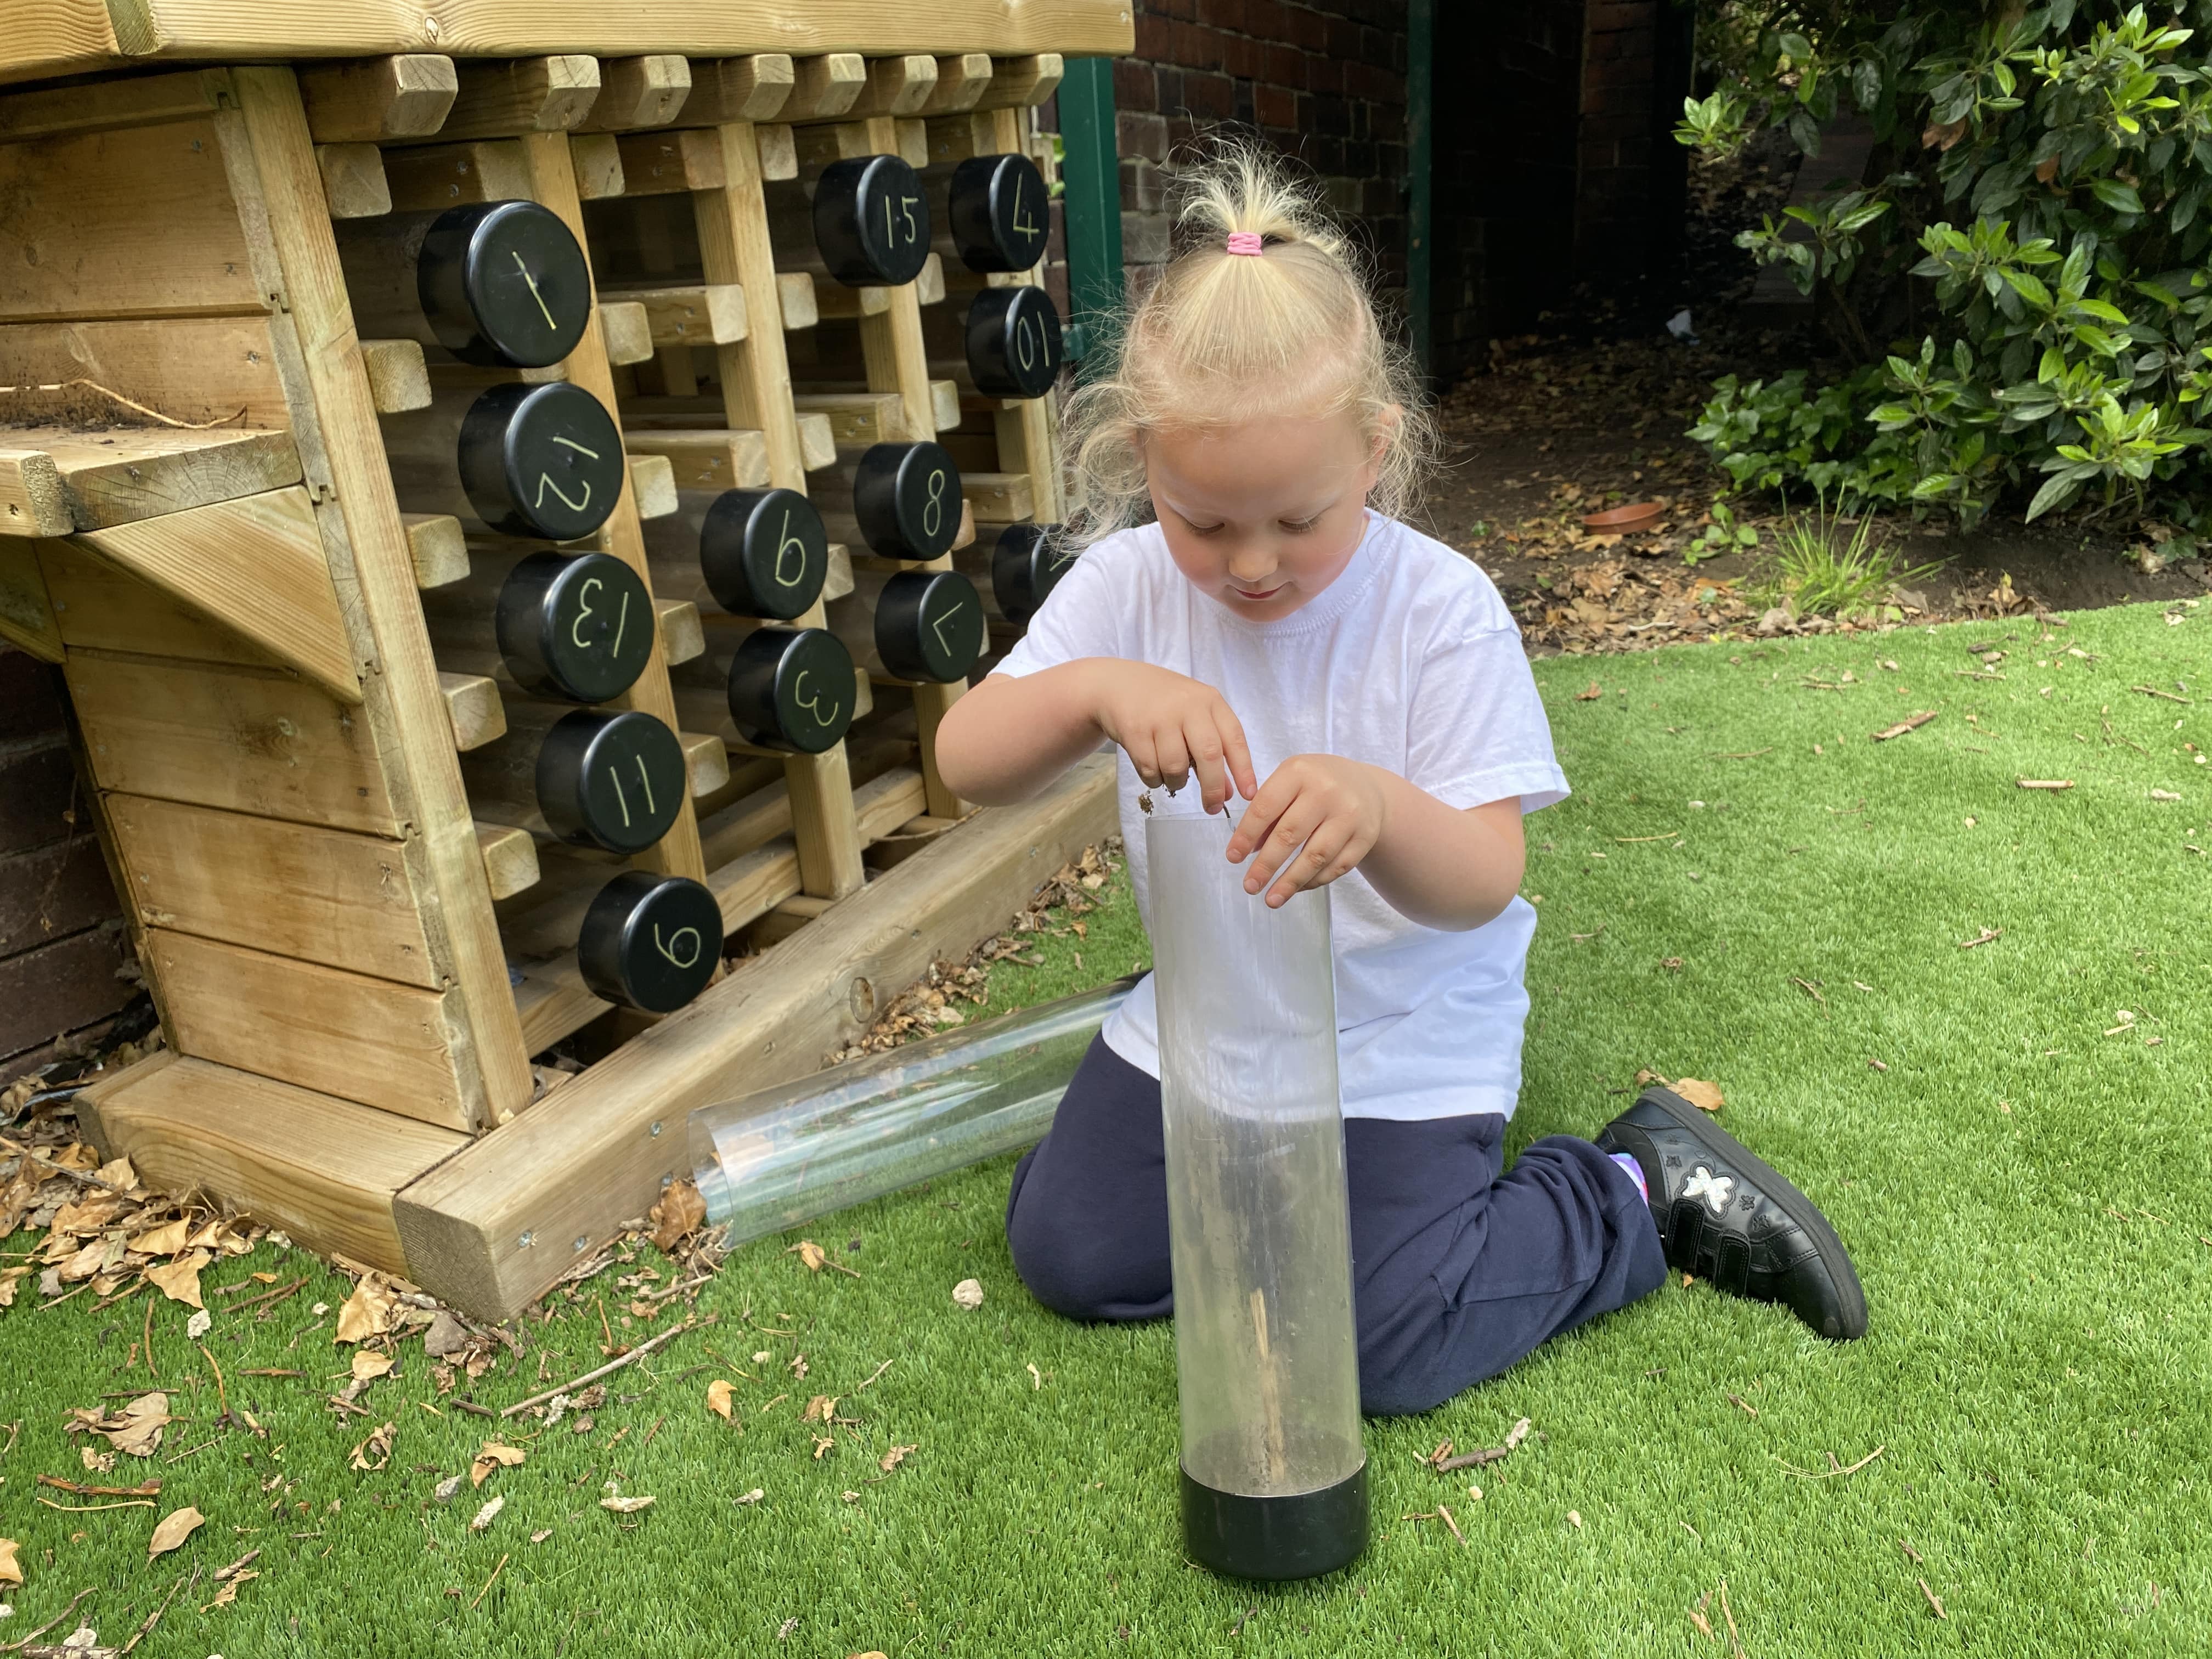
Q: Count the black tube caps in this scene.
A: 14